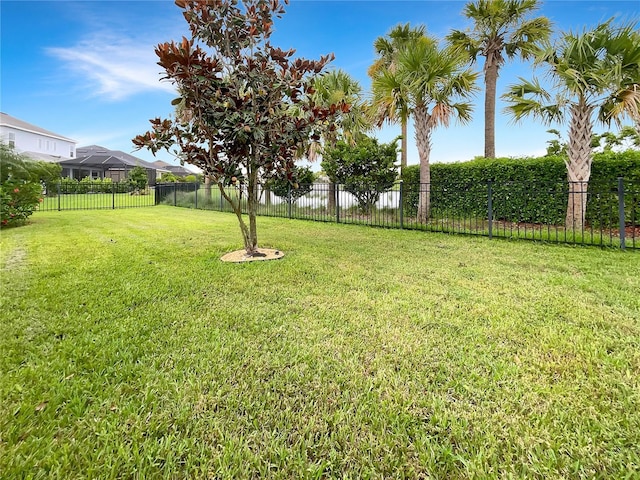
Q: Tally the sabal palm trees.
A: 5